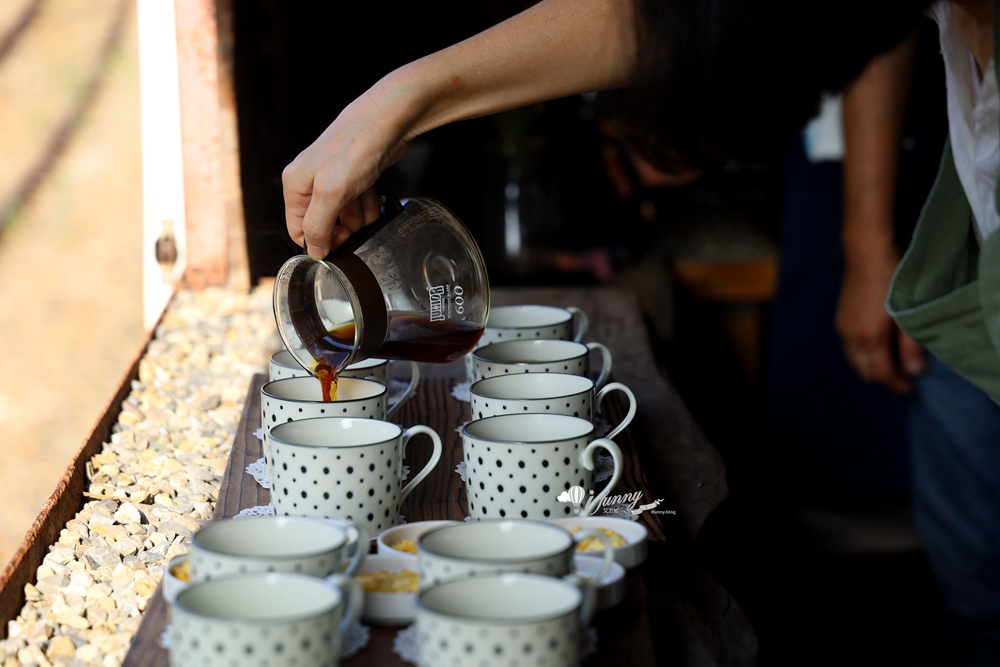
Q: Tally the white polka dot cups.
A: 11